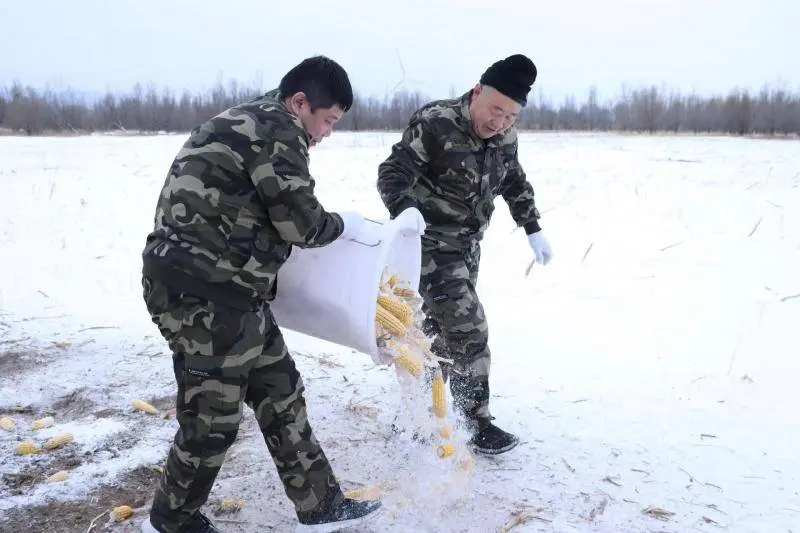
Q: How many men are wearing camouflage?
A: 2